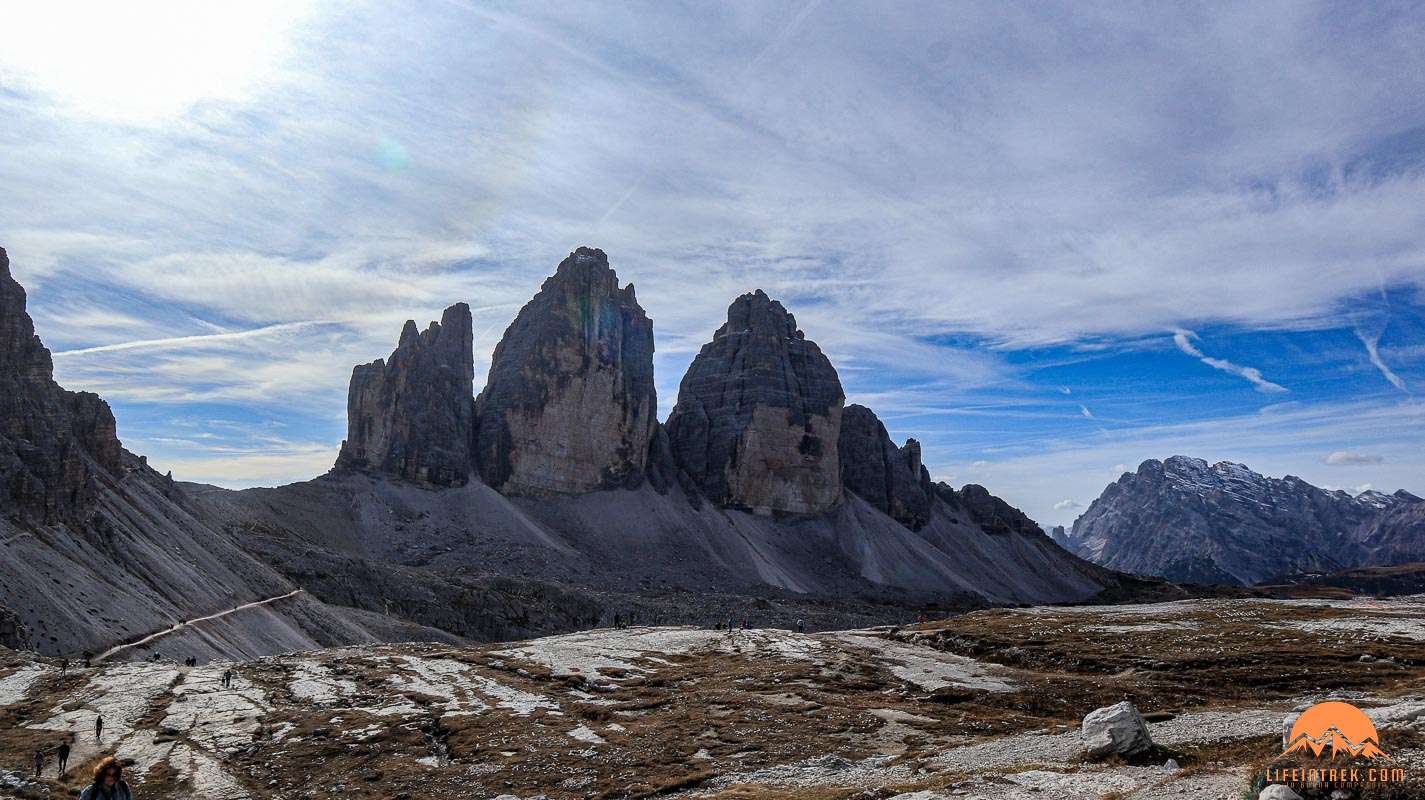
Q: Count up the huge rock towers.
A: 3